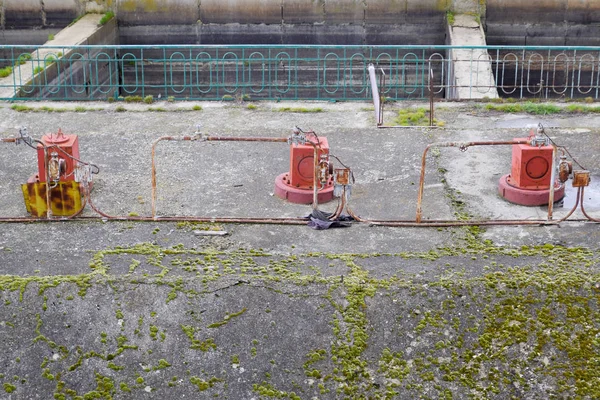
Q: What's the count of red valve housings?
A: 3